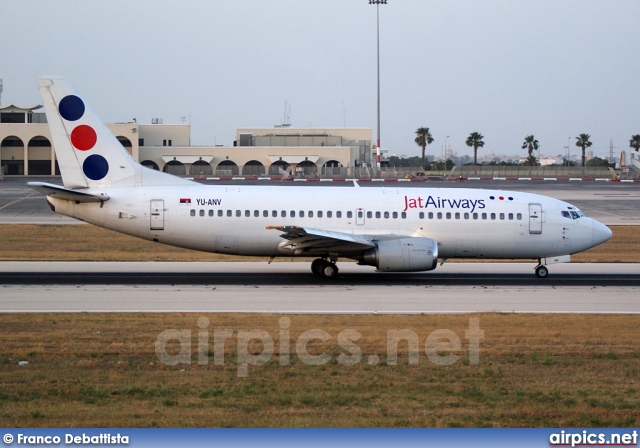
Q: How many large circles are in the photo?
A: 3